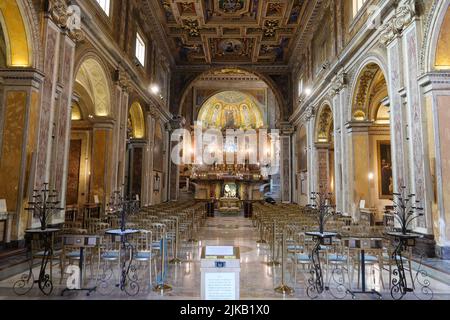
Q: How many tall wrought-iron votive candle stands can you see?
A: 4